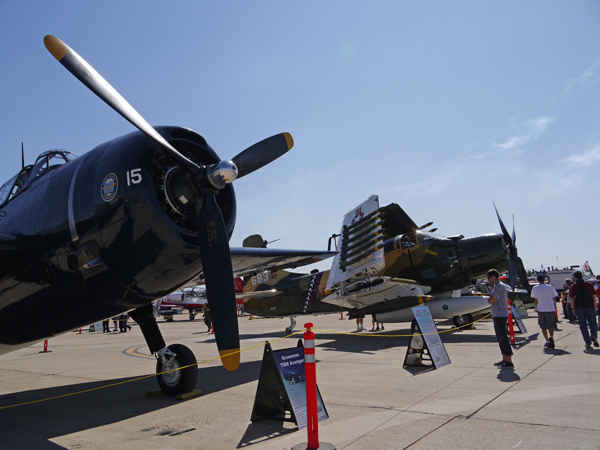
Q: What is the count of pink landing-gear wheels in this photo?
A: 0